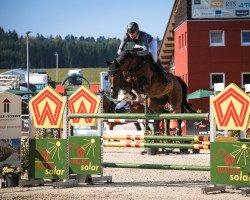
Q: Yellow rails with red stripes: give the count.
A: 2